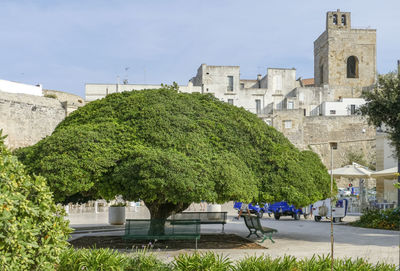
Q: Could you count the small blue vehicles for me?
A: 2